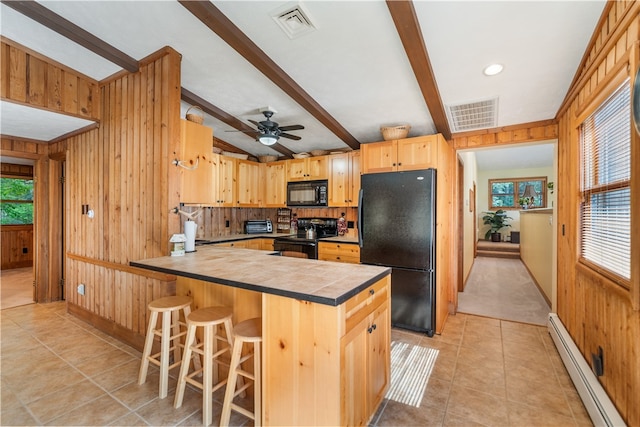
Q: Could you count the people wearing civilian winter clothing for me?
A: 0